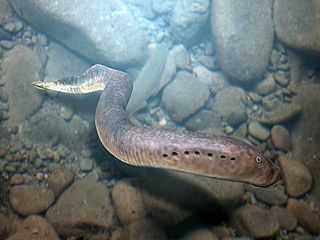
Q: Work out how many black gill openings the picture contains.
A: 7